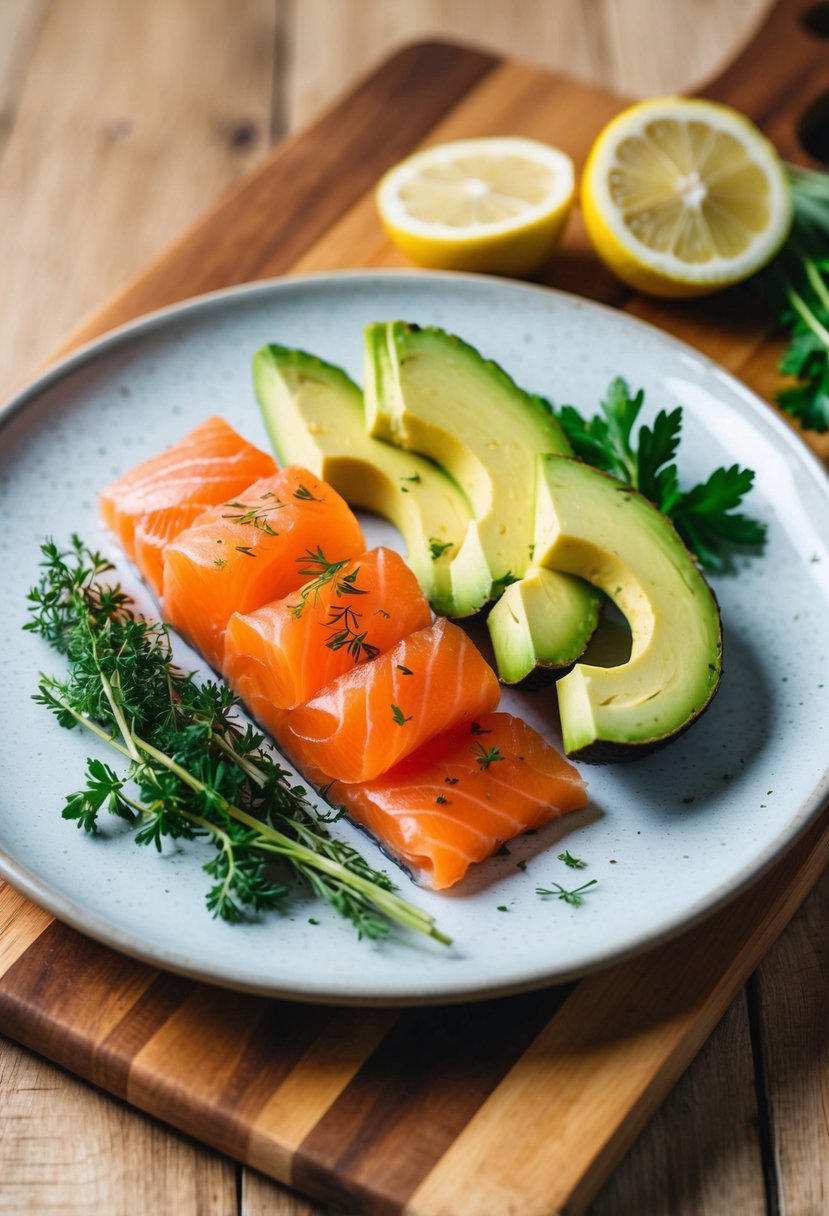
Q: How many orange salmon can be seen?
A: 5